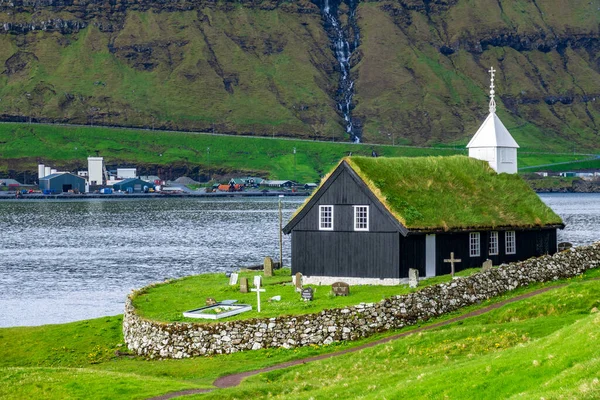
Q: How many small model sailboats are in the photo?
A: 0